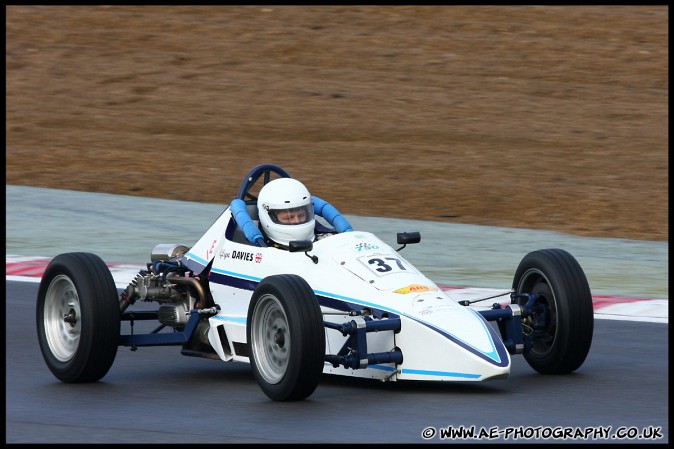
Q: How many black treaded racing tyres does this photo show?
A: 3